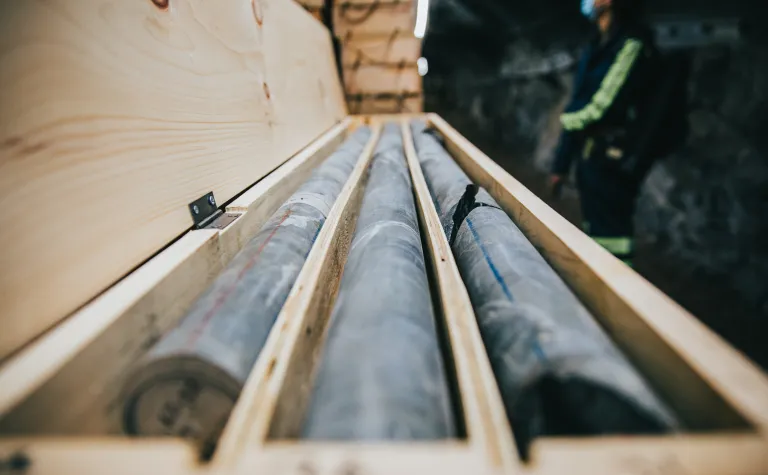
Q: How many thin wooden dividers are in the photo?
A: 2